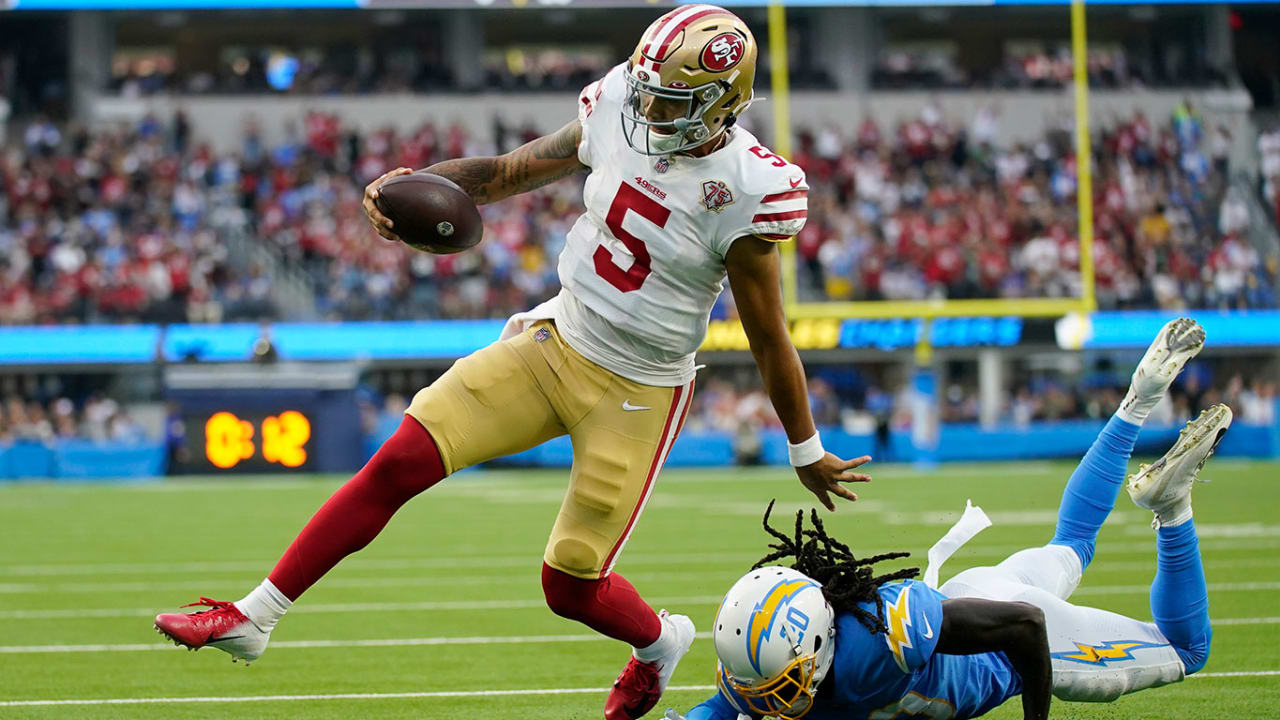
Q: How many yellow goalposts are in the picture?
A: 1